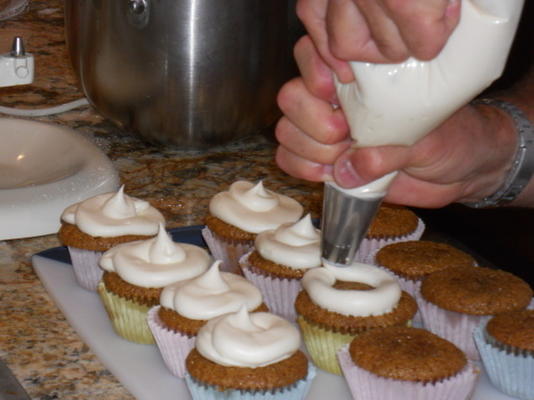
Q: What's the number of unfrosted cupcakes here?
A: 5